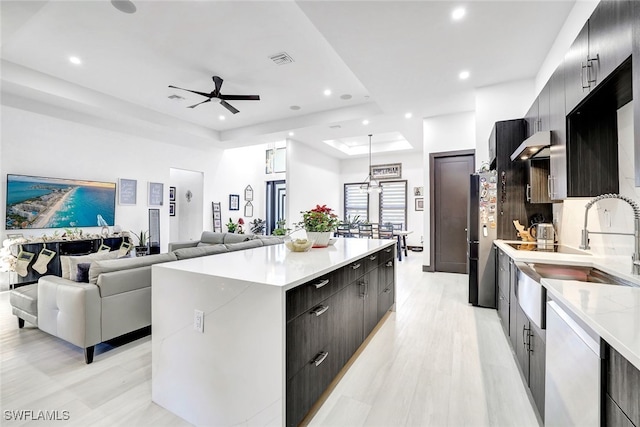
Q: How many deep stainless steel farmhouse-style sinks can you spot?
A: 1